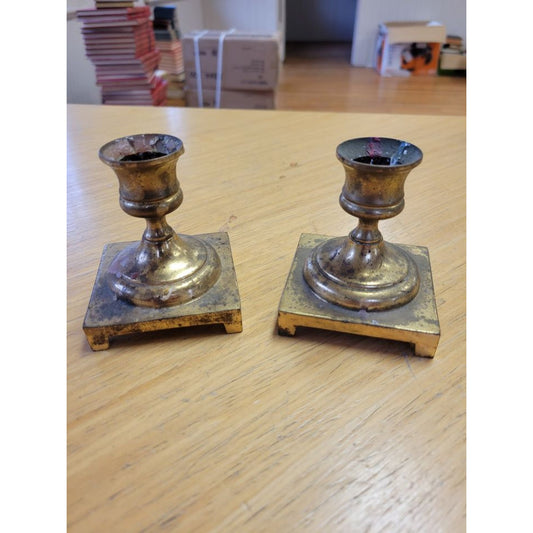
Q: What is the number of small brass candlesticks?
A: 2